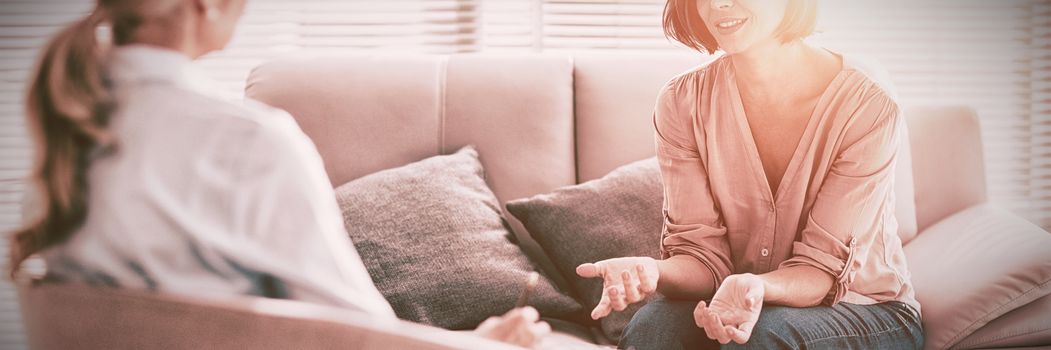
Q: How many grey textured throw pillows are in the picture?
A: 2